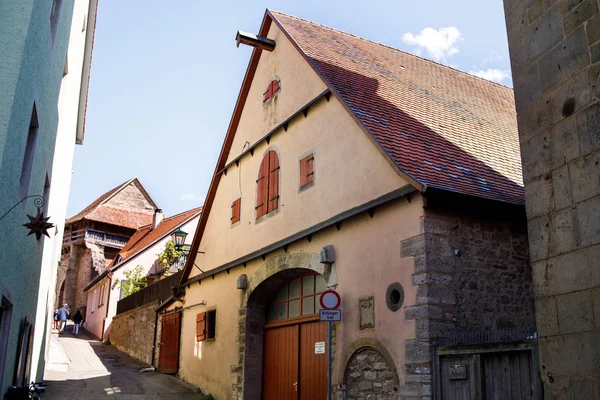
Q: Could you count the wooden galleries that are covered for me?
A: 1